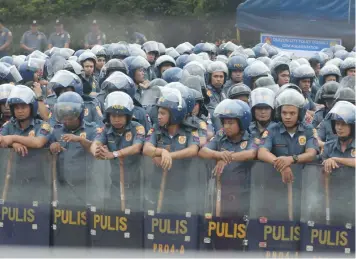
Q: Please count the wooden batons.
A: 7